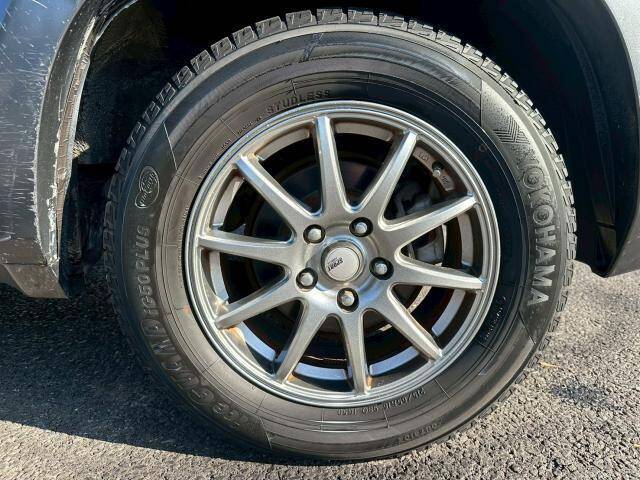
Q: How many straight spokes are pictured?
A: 10